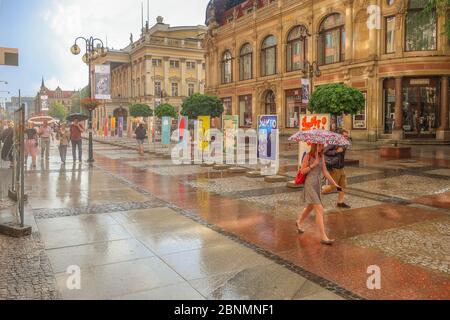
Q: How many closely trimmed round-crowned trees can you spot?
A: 4